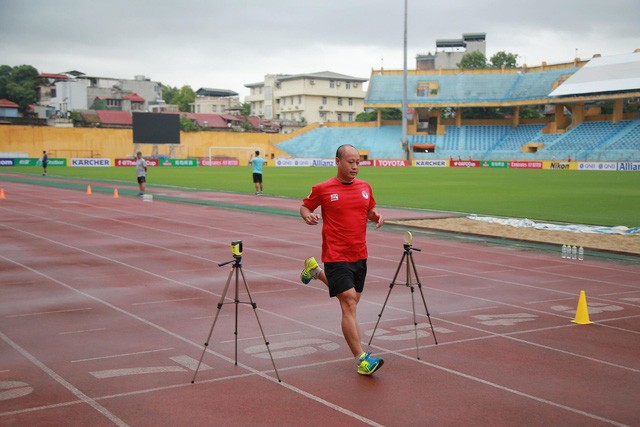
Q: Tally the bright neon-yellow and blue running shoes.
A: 2